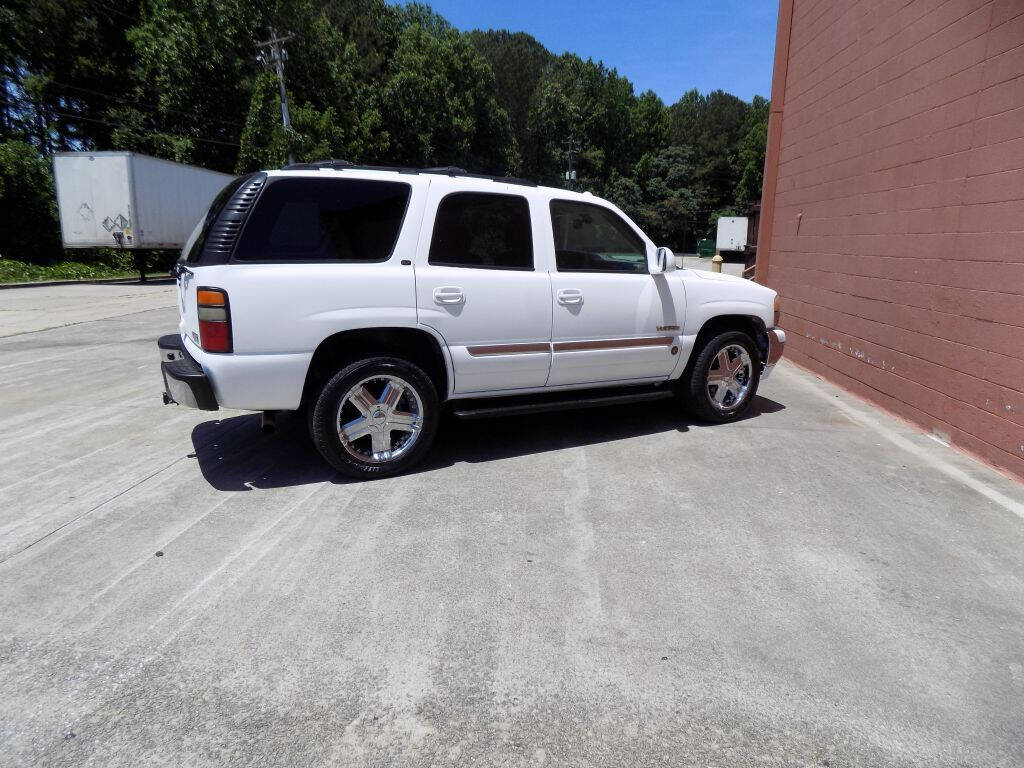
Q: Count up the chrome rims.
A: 2